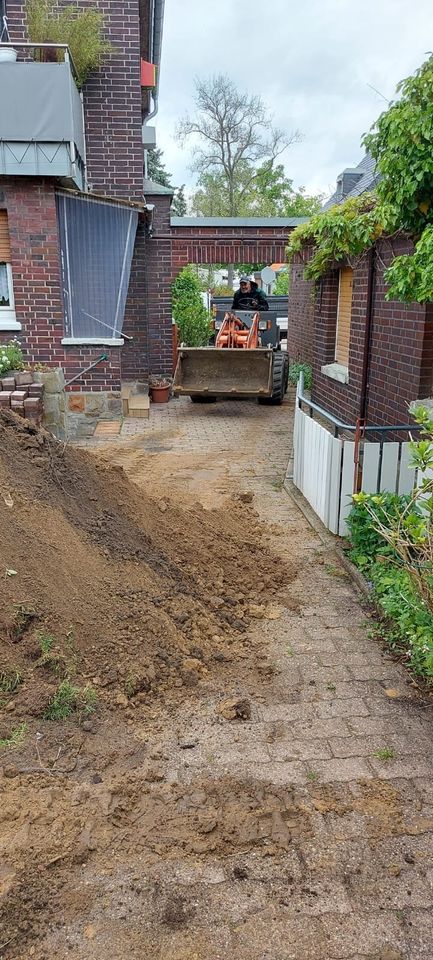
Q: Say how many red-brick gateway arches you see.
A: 1